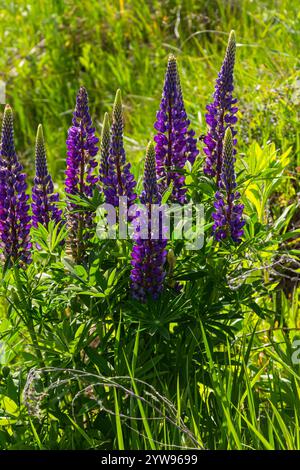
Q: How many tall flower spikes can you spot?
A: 9